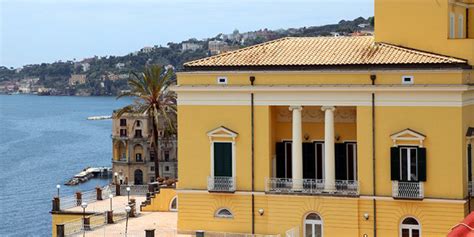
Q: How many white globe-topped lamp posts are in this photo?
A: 6